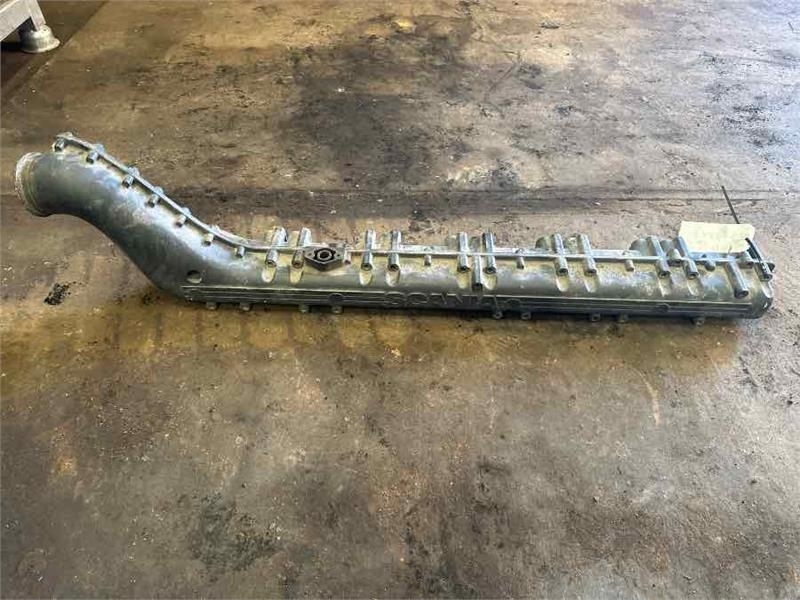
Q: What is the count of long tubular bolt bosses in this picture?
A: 13